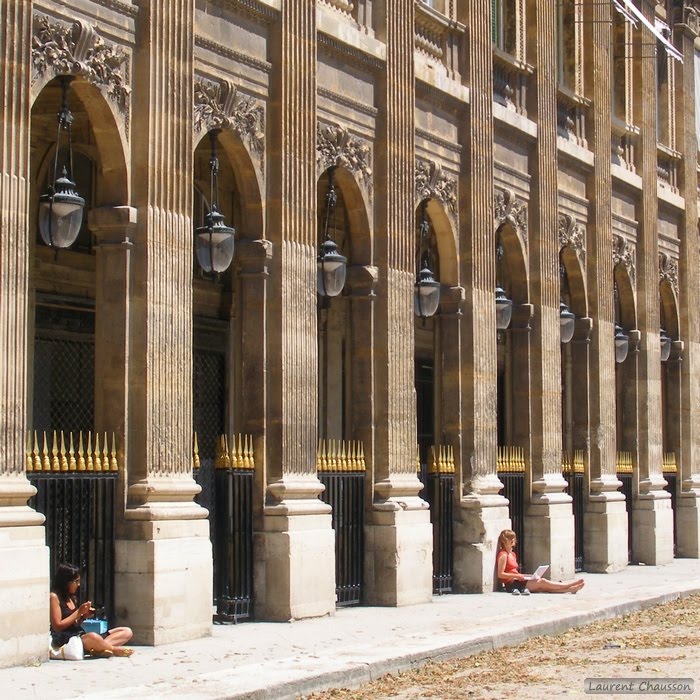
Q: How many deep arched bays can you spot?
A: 8